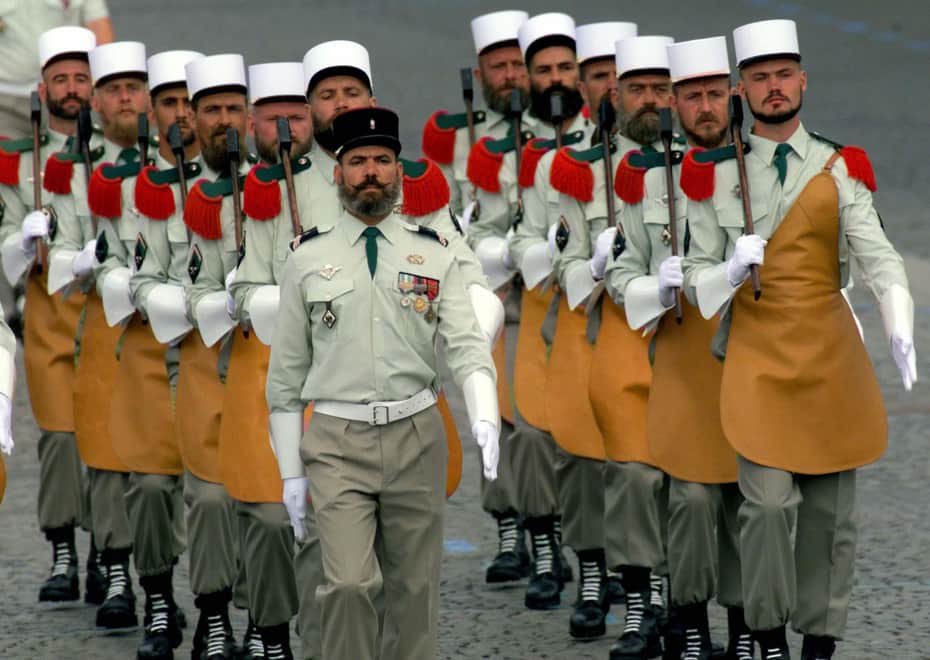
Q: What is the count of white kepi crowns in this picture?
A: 12